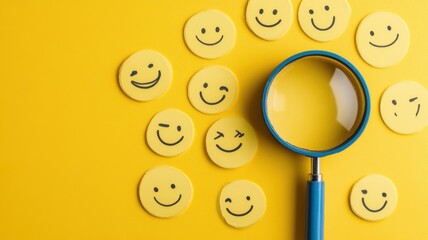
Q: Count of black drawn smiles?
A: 11